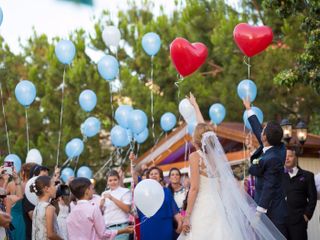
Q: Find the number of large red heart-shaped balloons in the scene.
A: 2